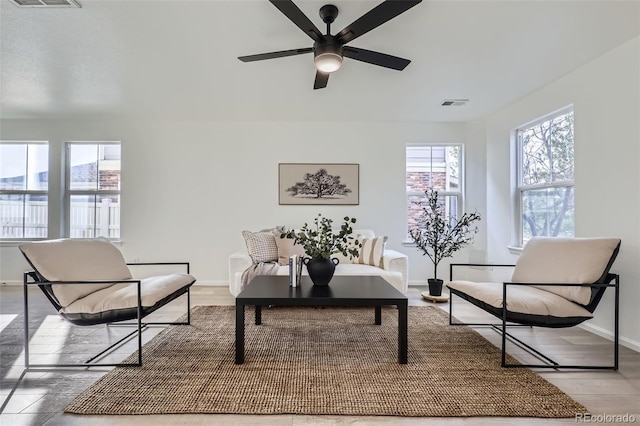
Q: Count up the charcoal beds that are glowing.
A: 0